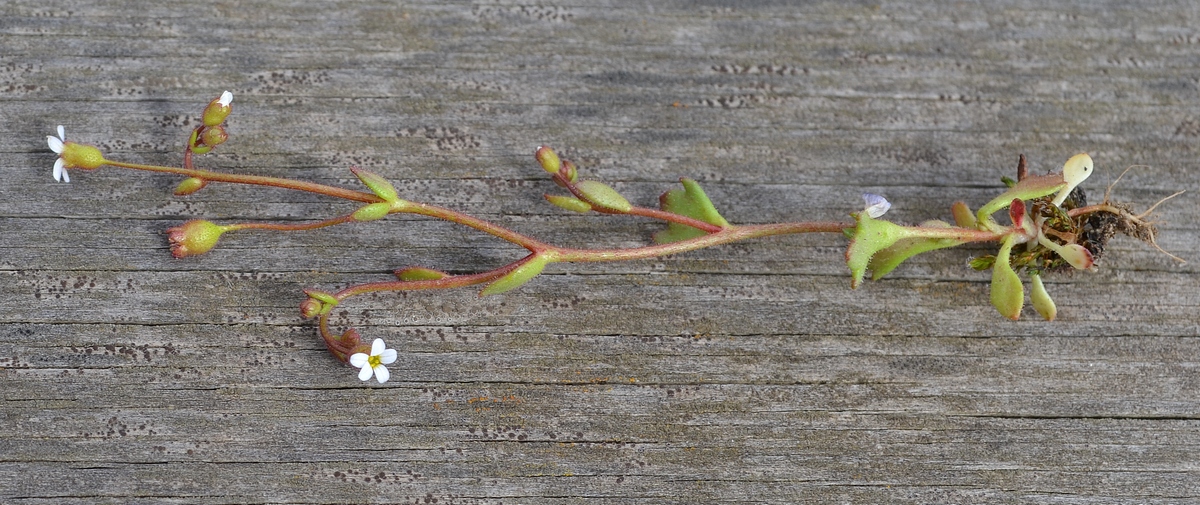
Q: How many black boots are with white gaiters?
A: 0